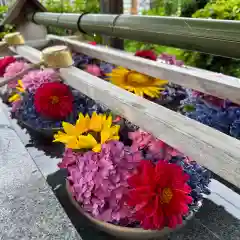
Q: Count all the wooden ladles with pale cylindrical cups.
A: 2